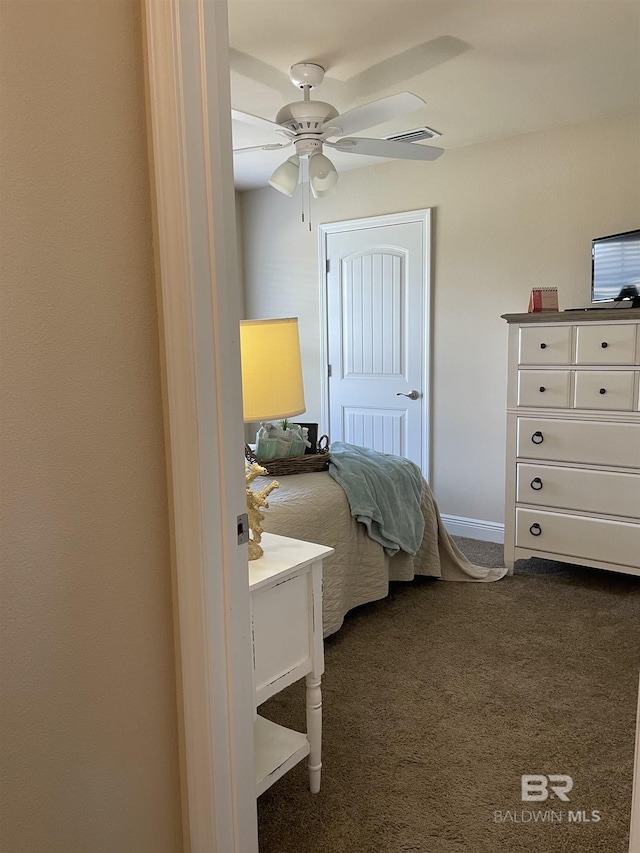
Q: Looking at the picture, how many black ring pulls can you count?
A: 3